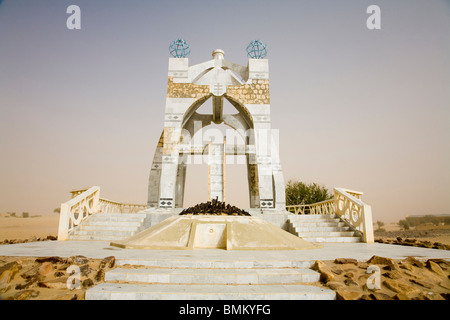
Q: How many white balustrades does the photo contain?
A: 2